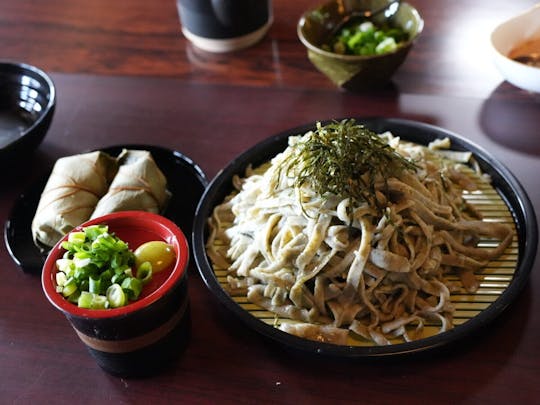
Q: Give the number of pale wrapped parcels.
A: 2